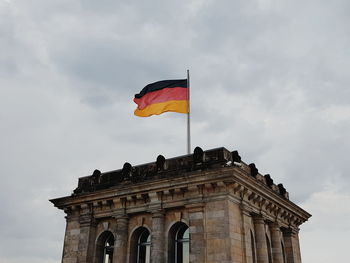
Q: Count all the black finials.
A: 8